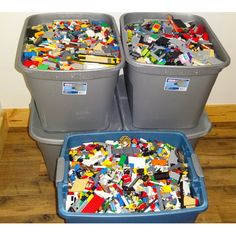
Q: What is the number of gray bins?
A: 4